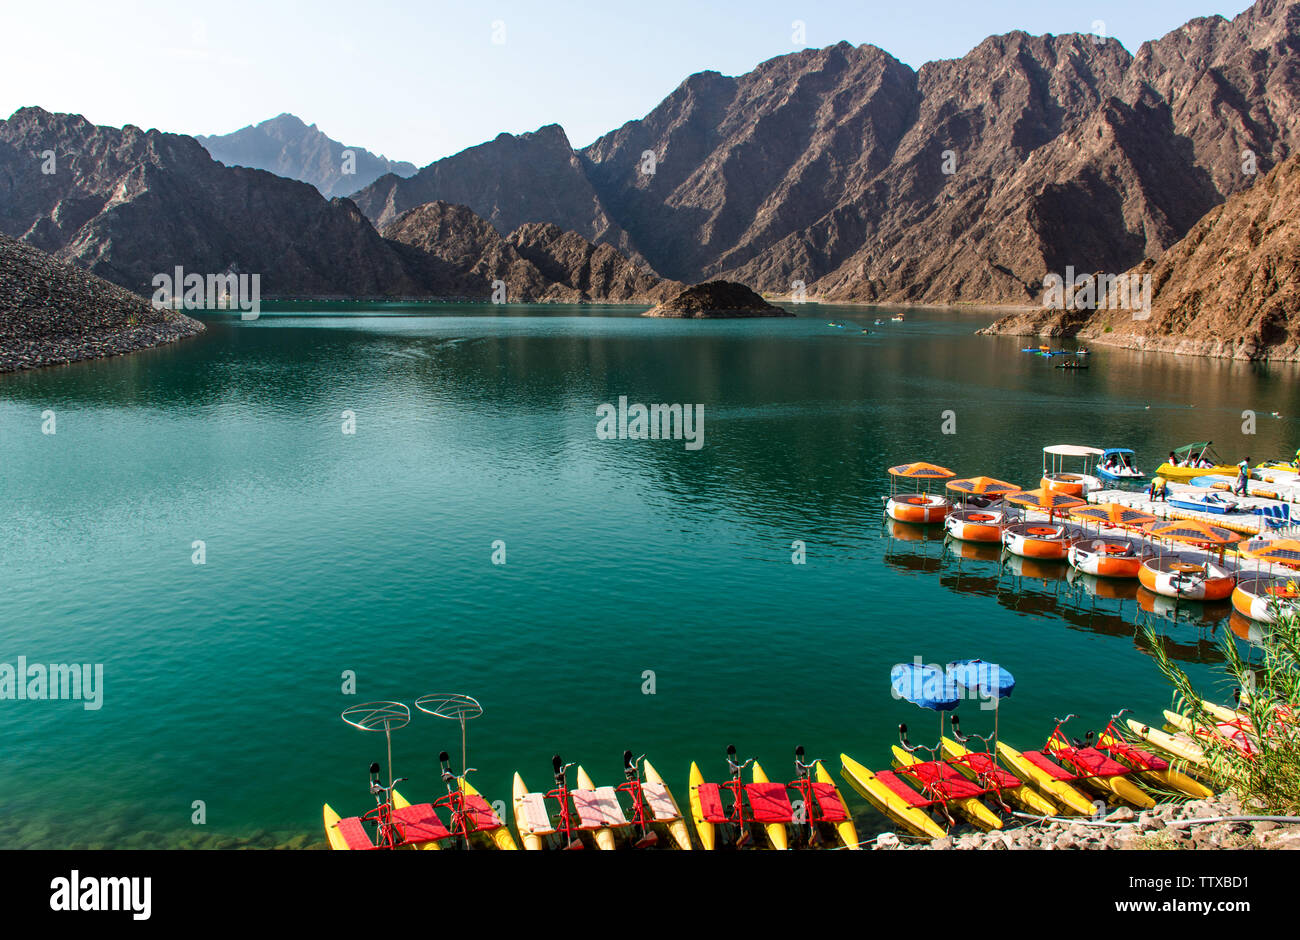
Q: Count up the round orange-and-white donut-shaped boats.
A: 7